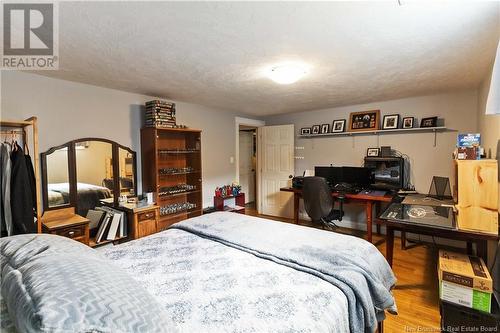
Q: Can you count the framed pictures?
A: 9